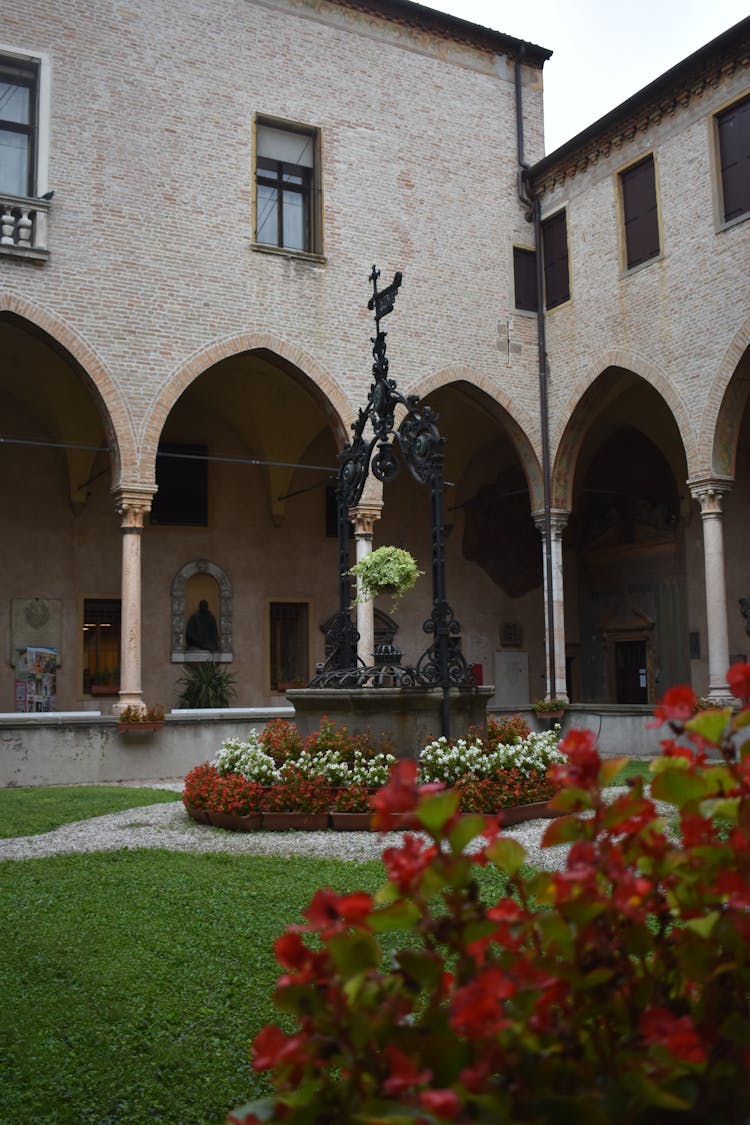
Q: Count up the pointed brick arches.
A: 5